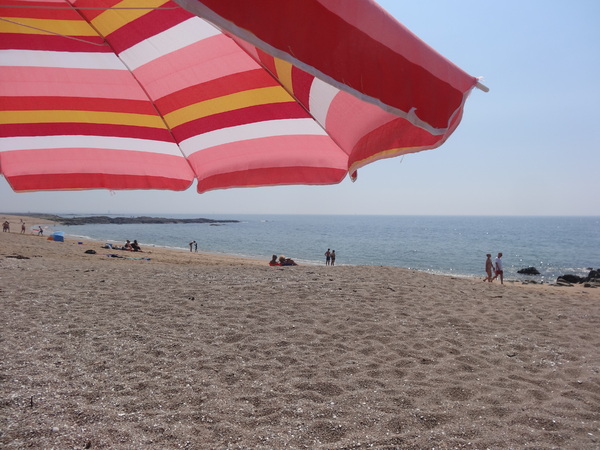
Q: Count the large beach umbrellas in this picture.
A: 1